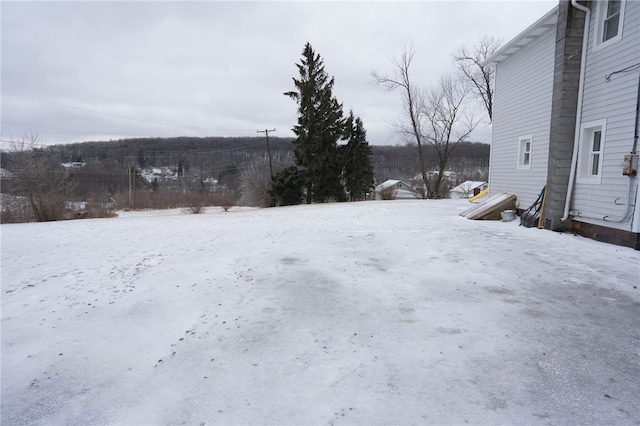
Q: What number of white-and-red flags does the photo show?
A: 0